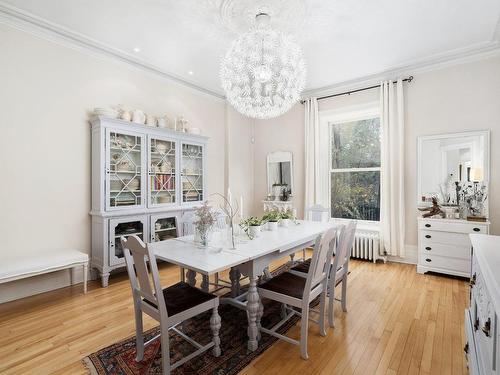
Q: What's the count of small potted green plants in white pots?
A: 3